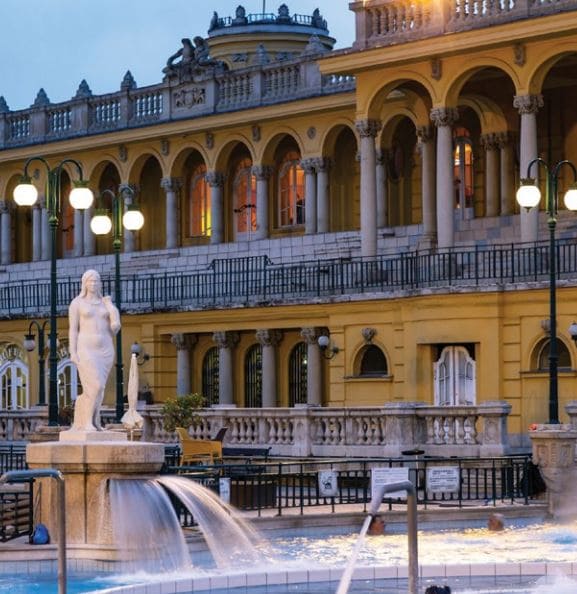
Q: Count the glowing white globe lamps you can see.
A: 6